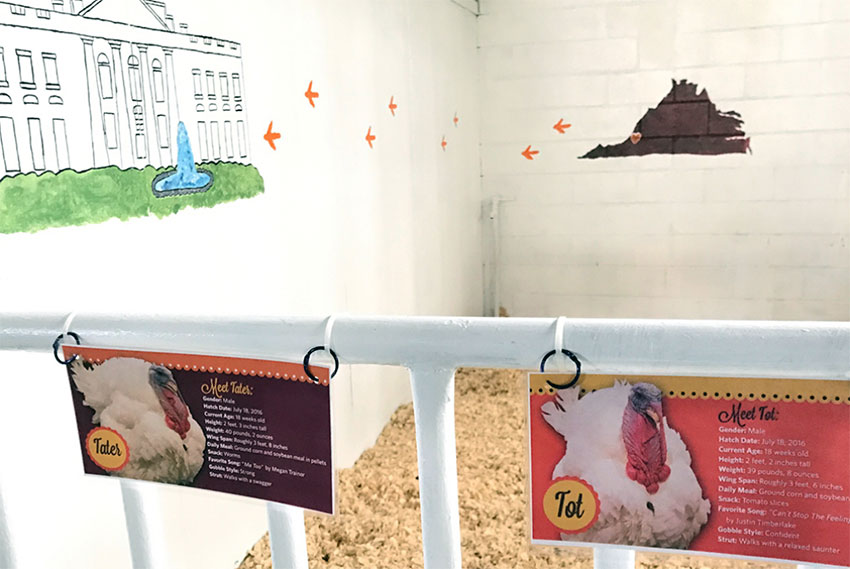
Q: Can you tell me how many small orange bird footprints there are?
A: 8